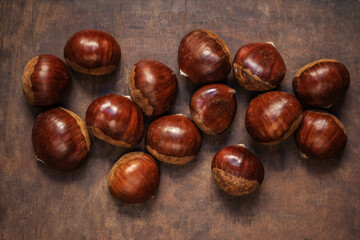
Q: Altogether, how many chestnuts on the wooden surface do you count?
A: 14